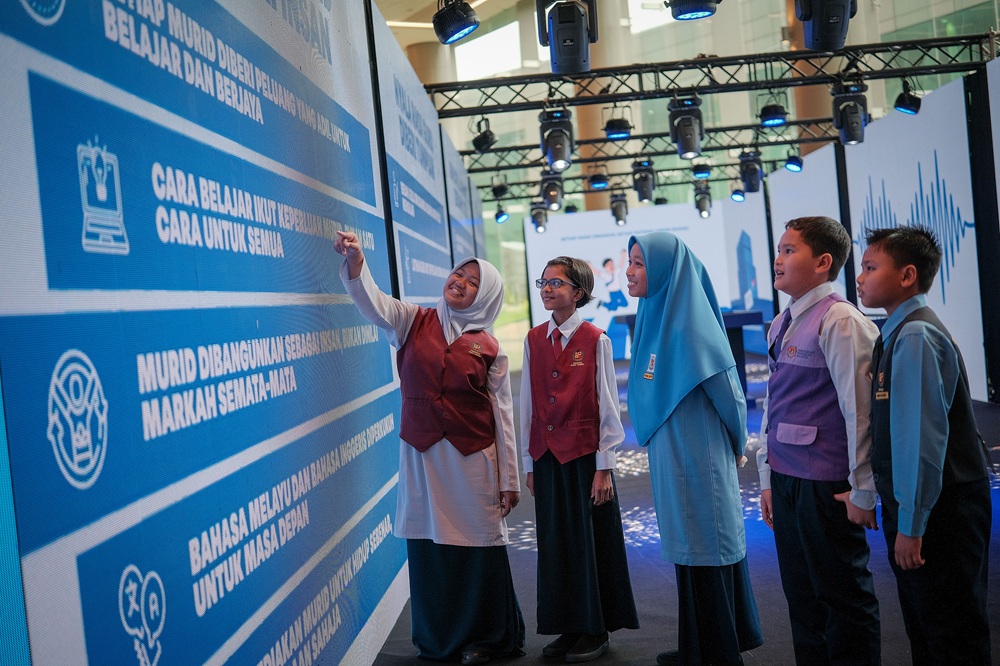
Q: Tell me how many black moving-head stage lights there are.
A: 11